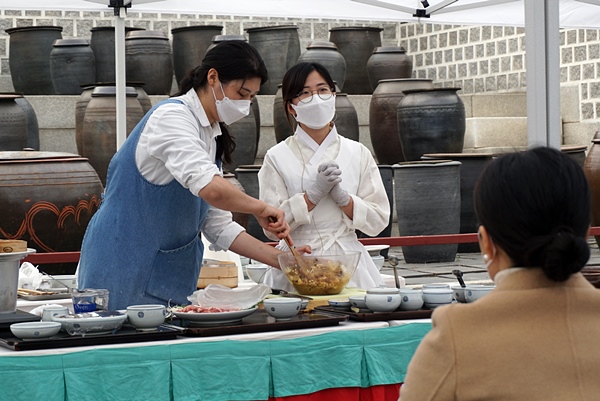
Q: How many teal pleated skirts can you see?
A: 1